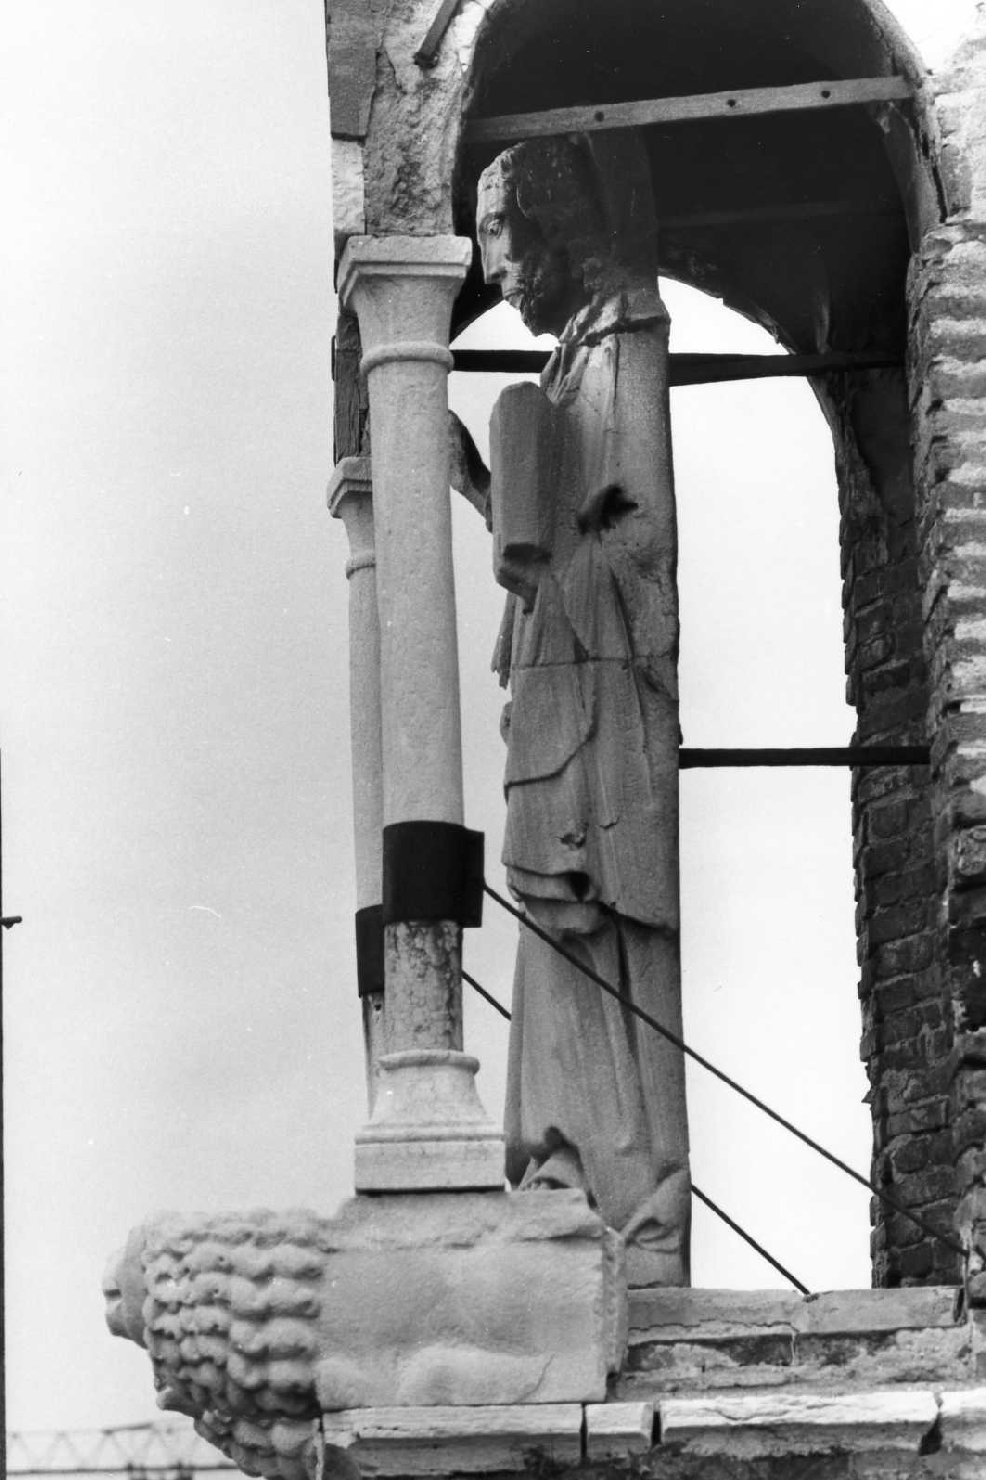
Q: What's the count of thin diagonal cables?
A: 2